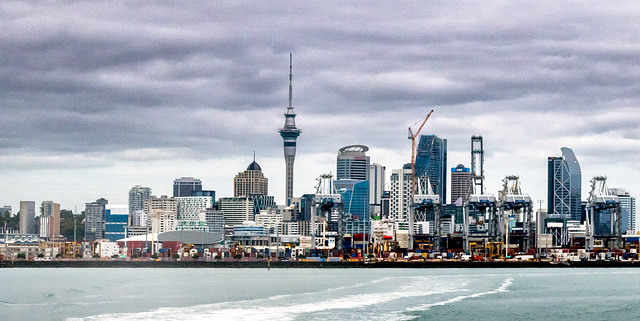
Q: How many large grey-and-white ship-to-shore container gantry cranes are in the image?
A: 5